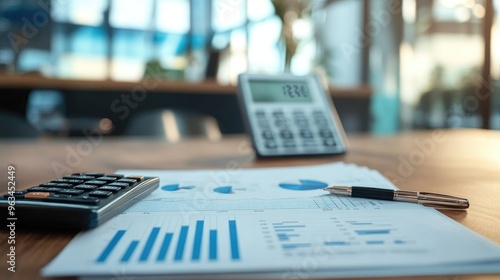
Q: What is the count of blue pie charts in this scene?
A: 3